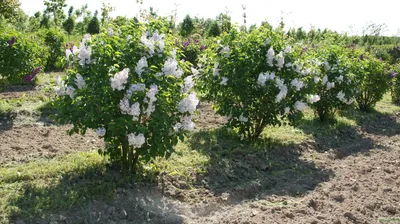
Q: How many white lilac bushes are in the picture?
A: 3